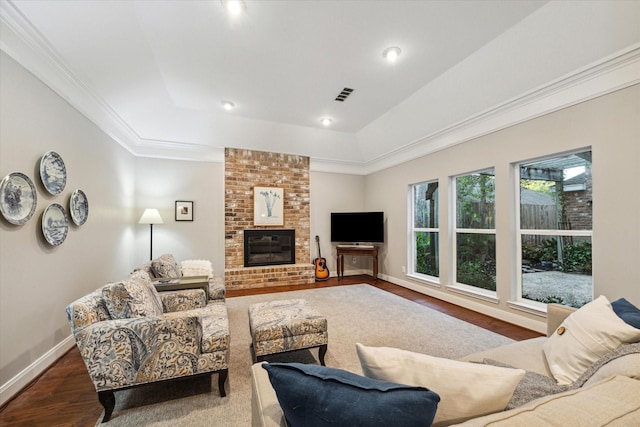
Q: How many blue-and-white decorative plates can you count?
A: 4